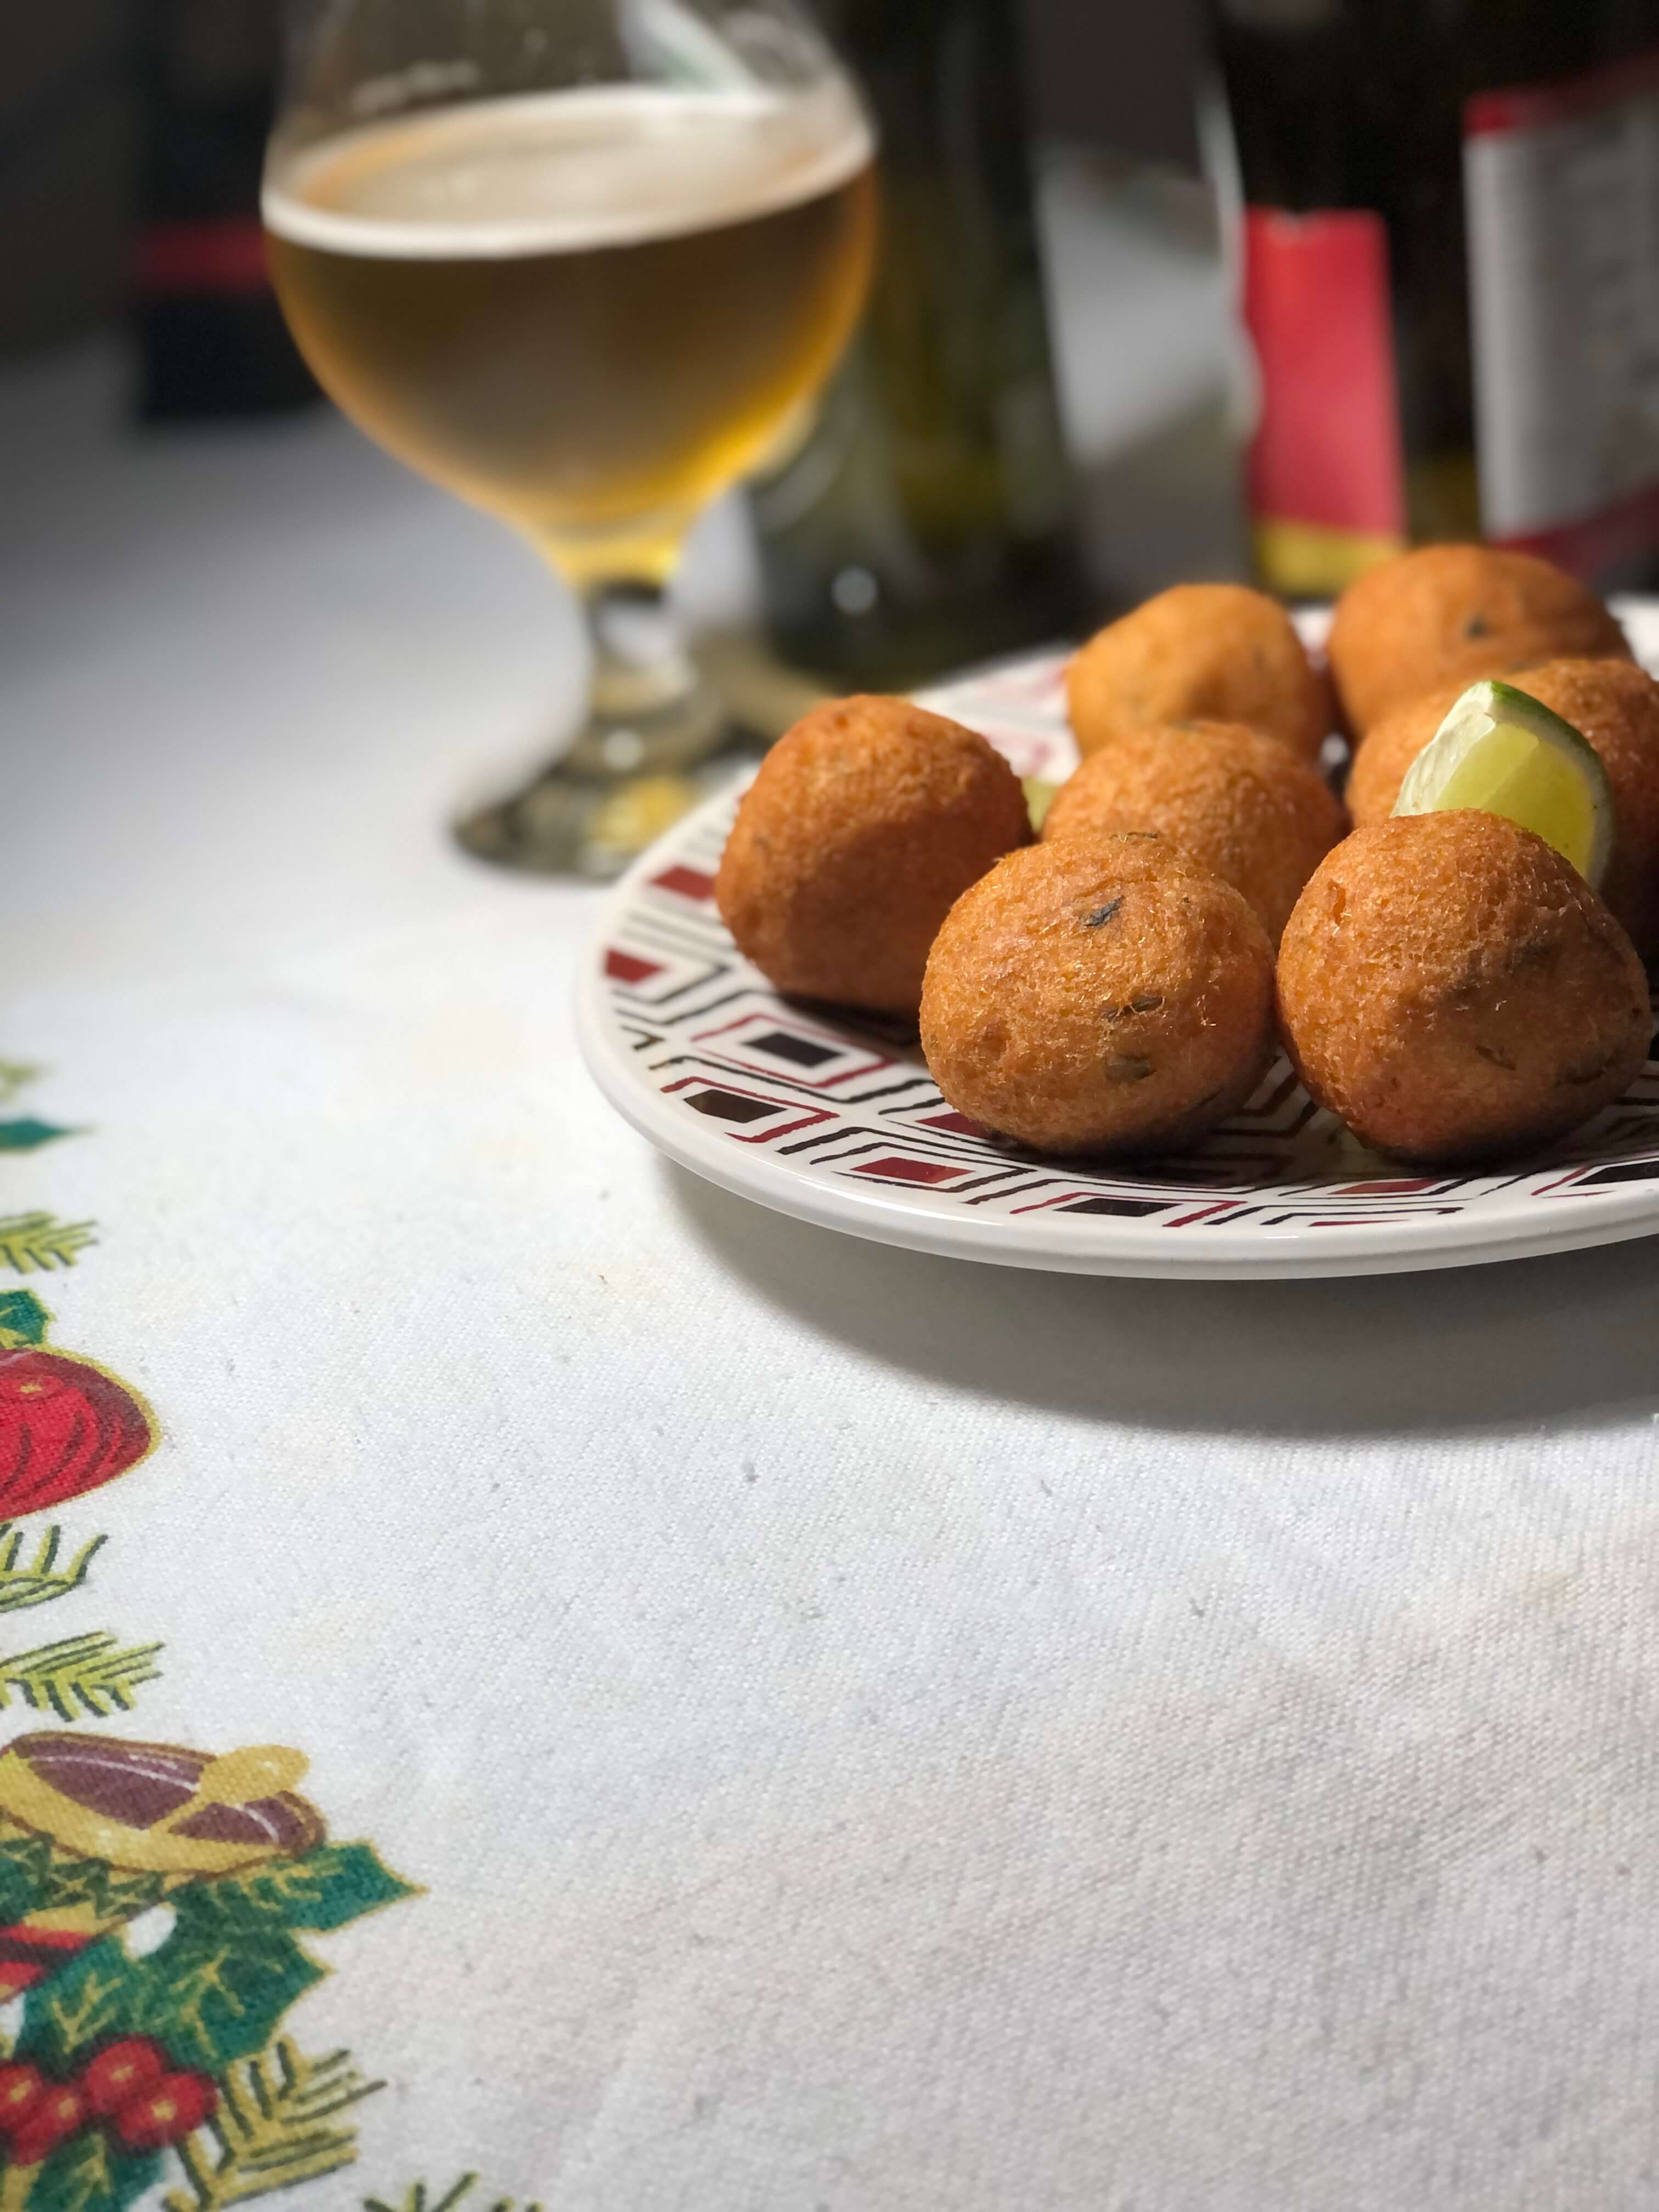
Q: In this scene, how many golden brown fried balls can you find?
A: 7